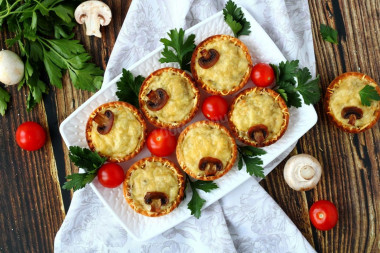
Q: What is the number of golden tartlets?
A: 7